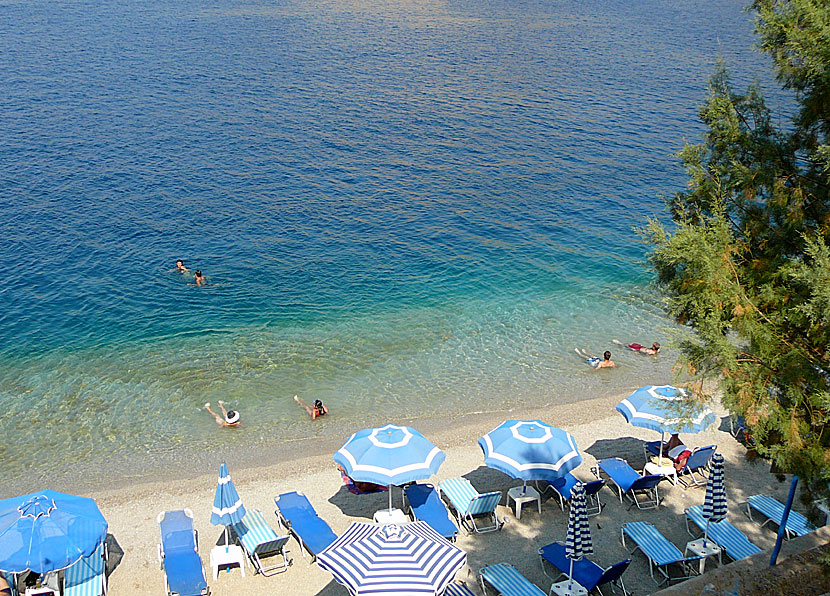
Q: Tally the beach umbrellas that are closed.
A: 3